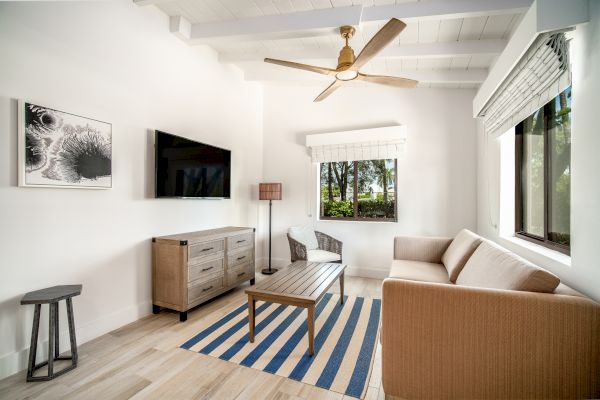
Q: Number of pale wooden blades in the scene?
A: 4